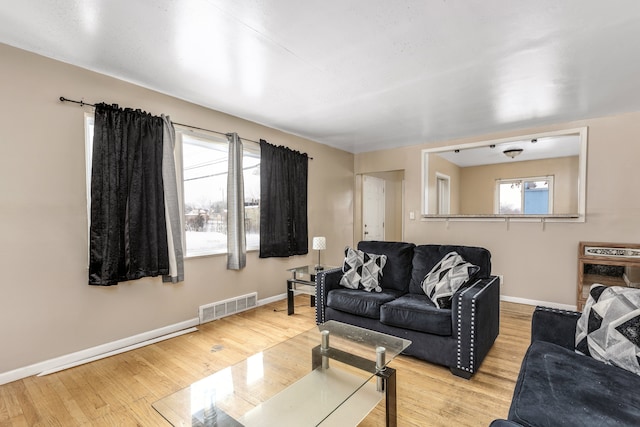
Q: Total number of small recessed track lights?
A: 3